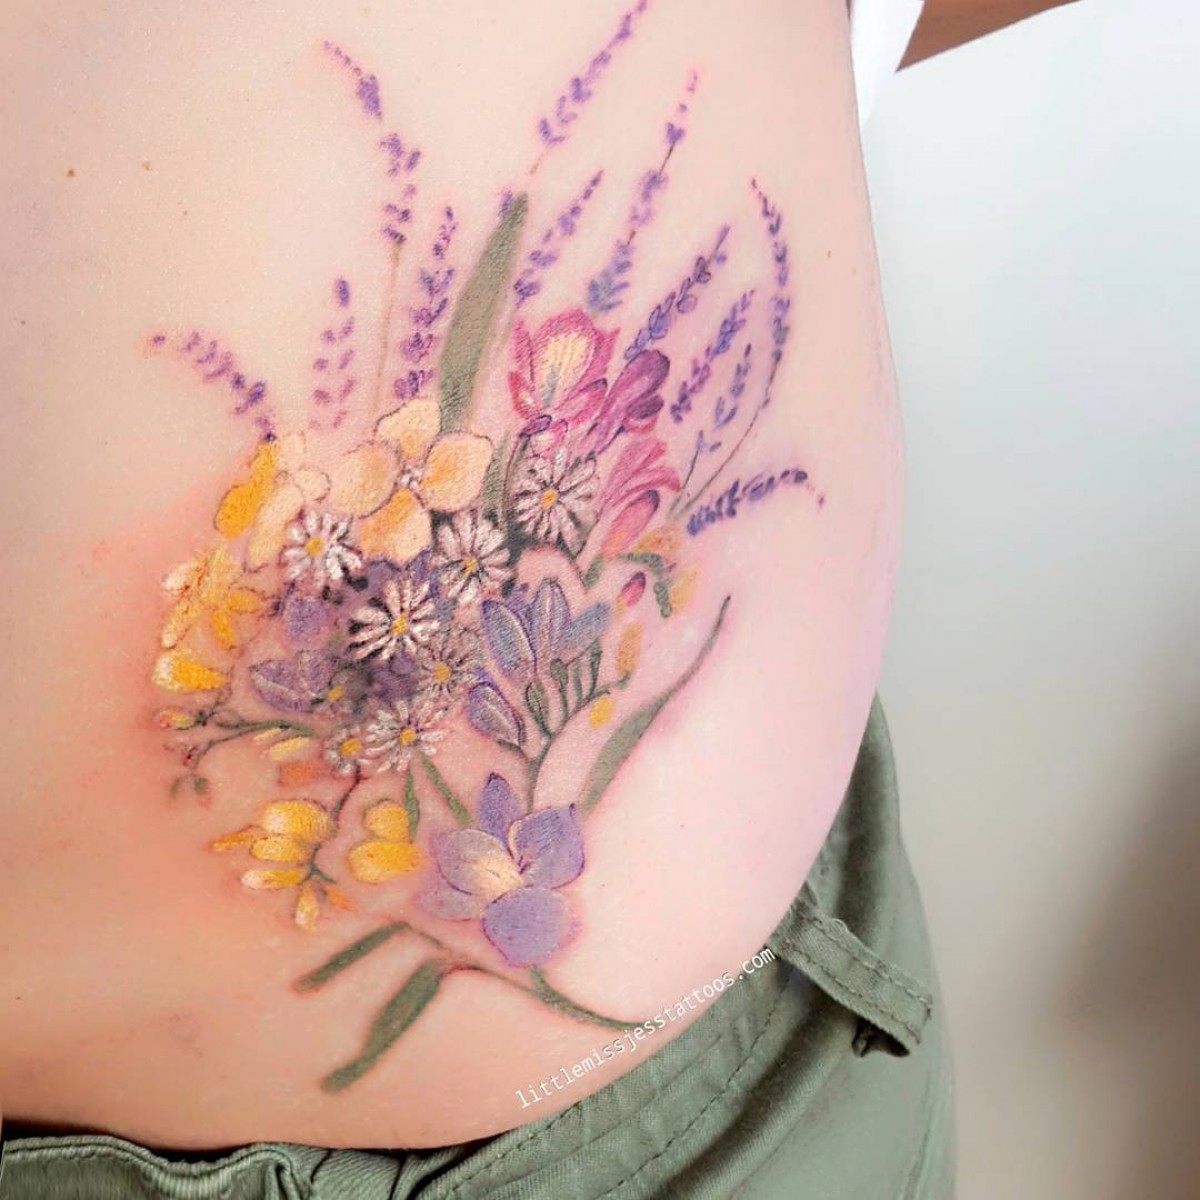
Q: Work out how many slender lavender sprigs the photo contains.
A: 12